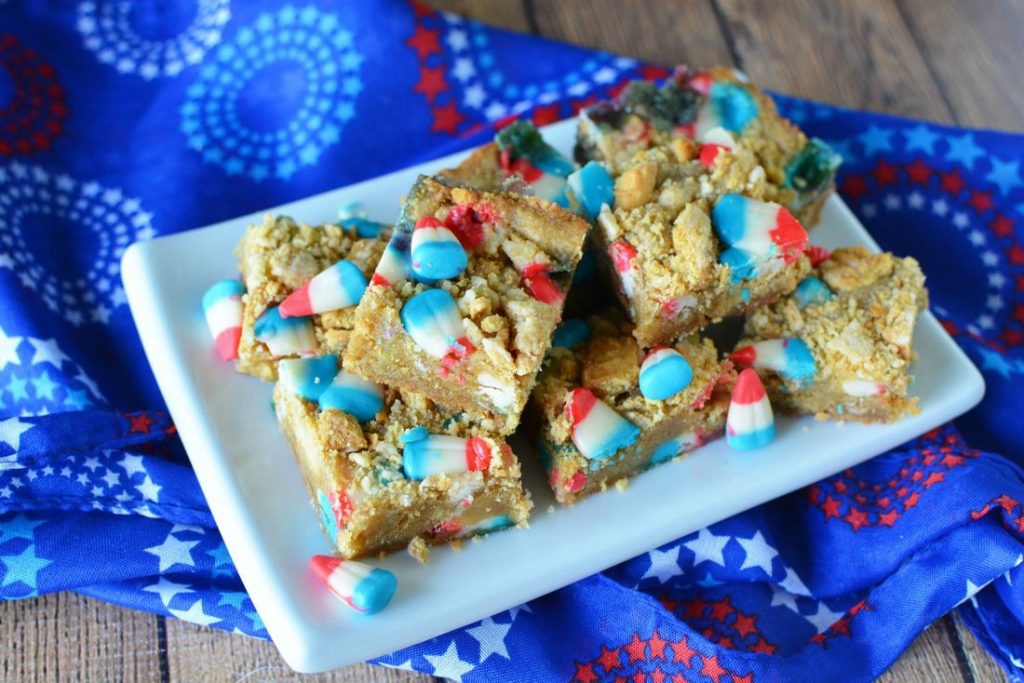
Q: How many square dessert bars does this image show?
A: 8